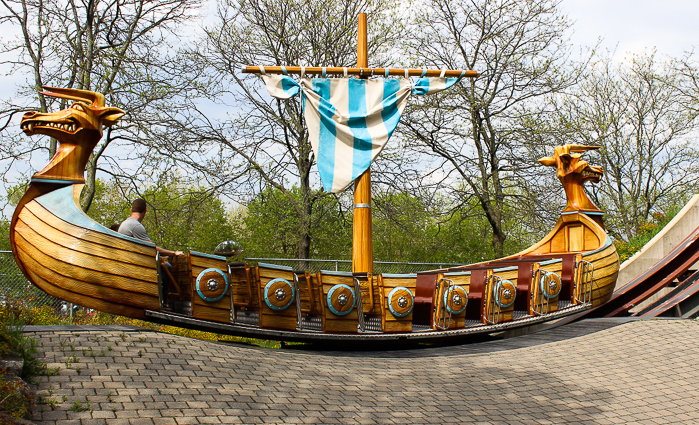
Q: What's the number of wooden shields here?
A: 7